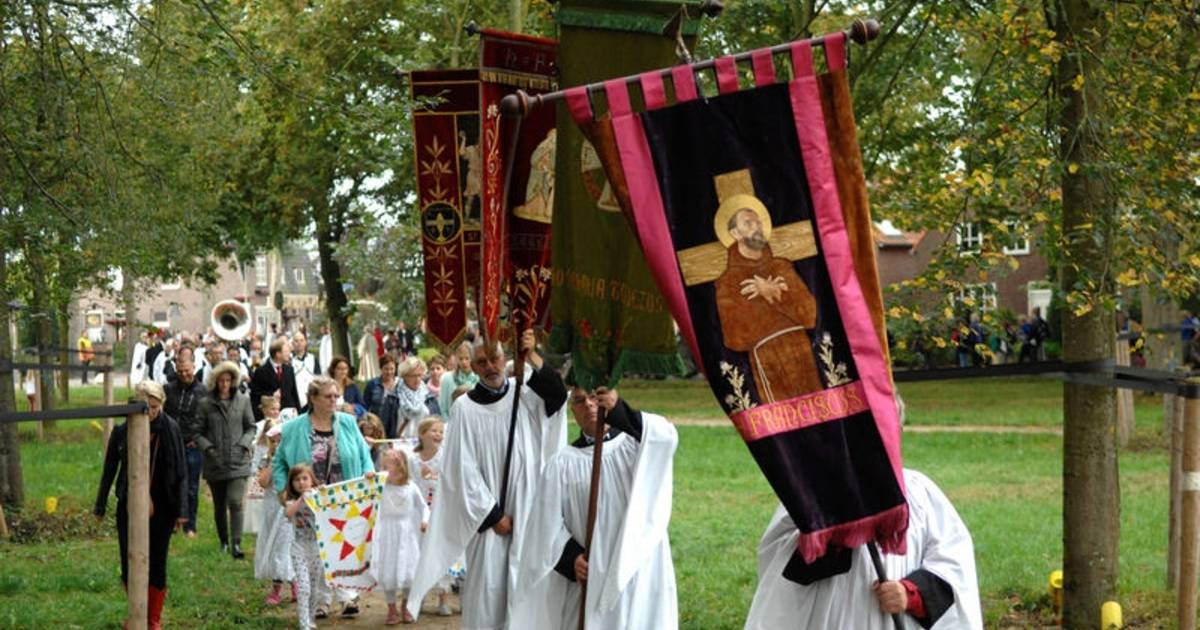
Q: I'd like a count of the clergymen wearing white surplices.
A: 3